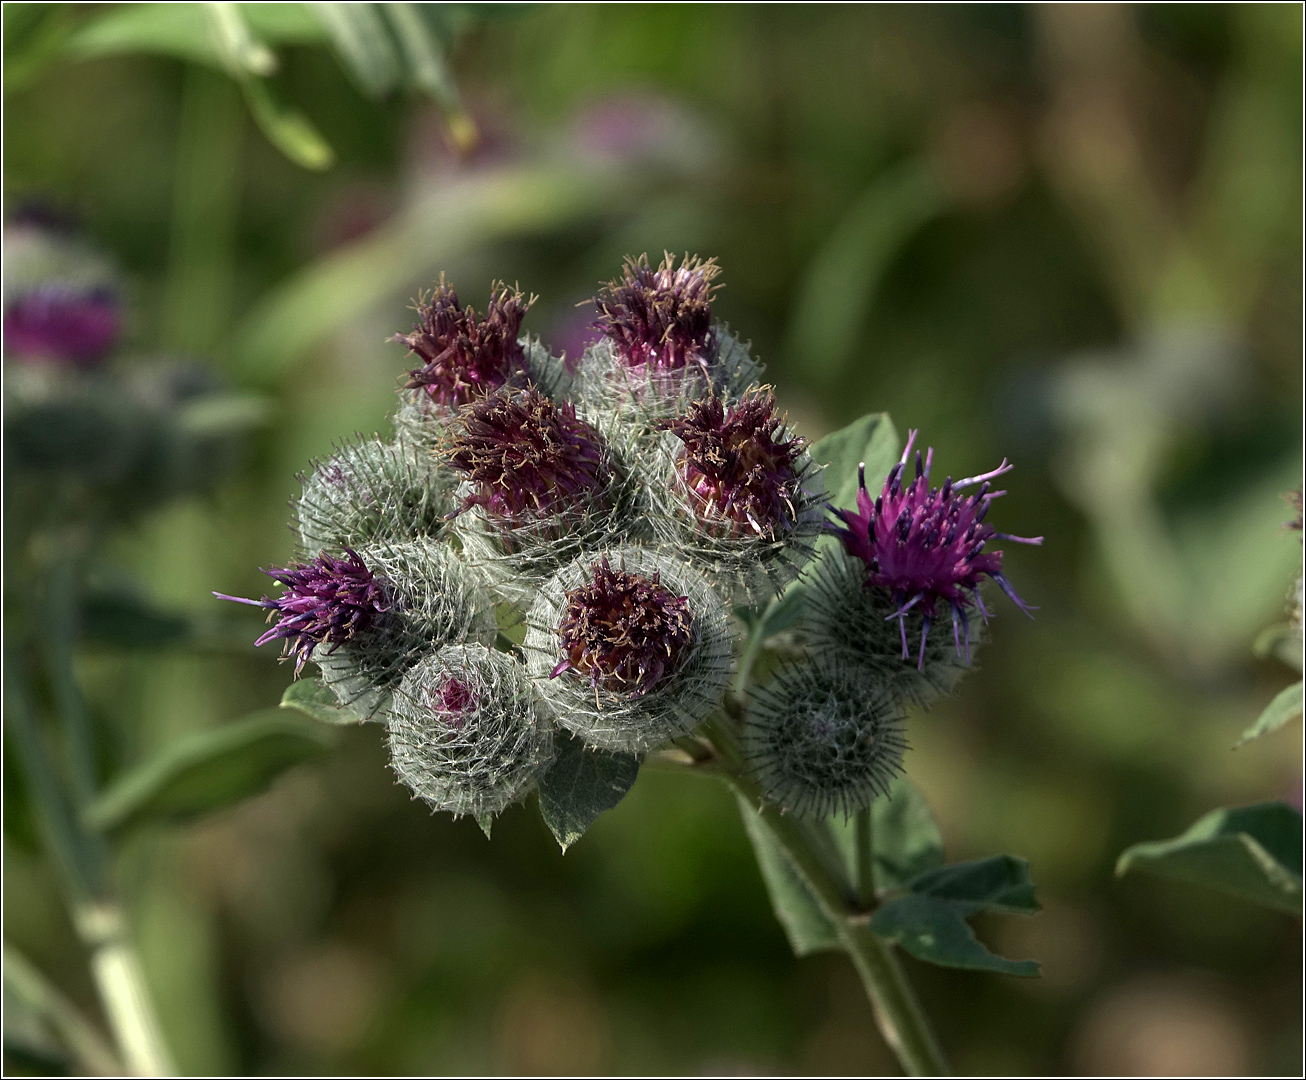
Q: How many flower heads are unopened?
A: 3